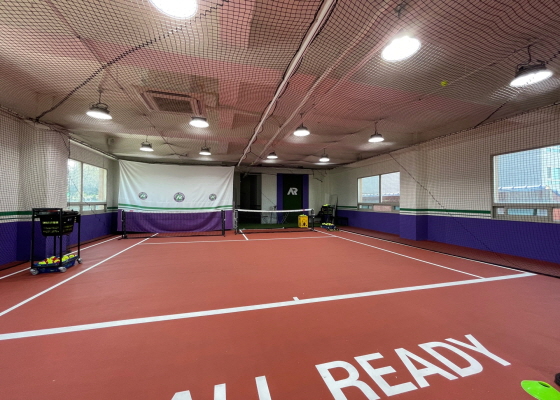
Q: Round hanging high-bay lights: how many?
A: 11